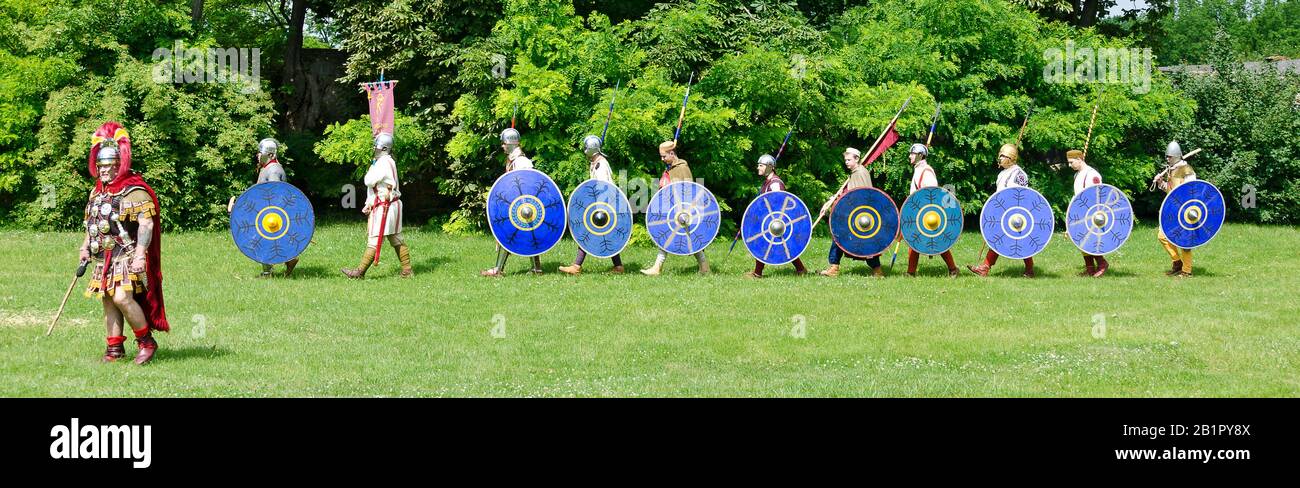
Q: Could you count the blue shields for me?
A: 10